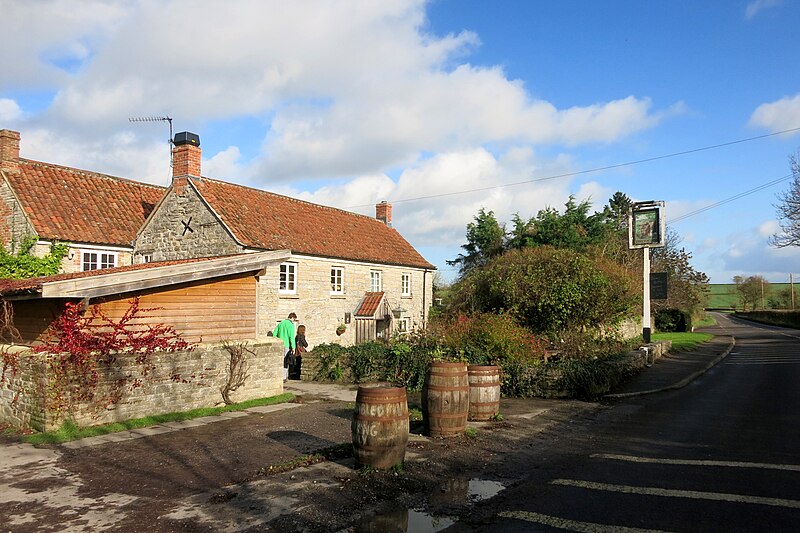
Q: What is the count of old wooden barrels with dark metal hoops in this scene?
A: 3